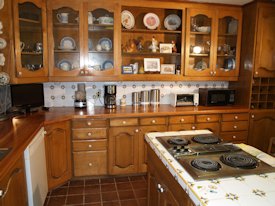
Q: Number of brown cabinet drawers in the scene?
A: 11